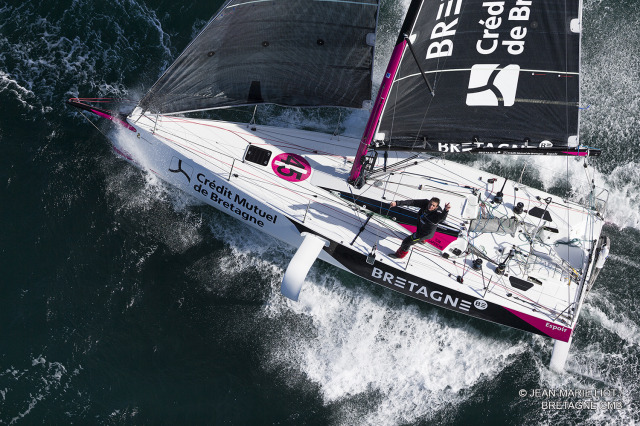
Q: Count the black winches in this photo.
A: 4